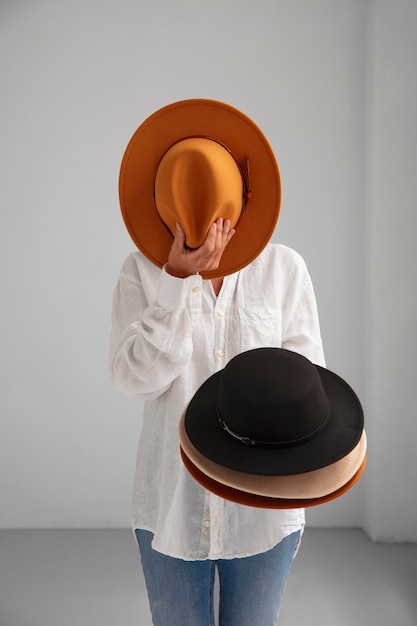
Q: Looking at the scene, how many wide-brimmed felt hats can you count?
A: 4